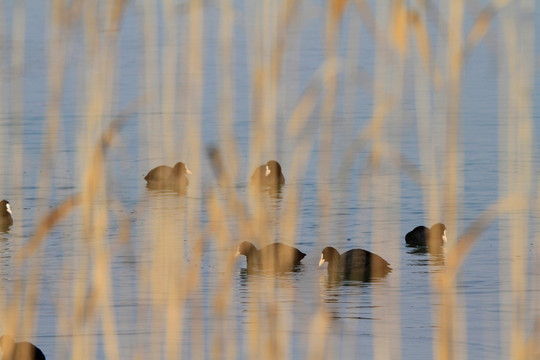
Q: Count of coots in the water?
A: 7